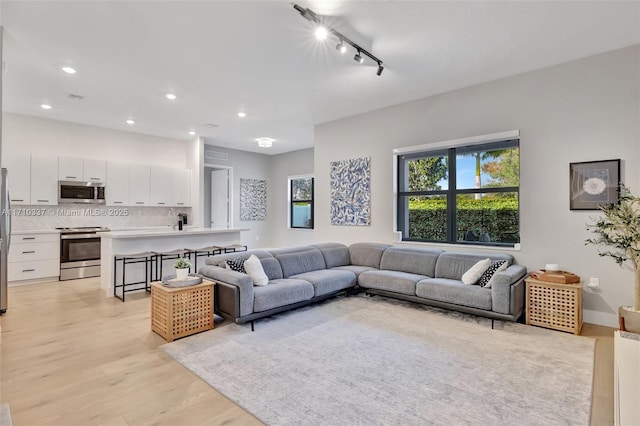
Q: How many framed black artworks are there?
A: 1